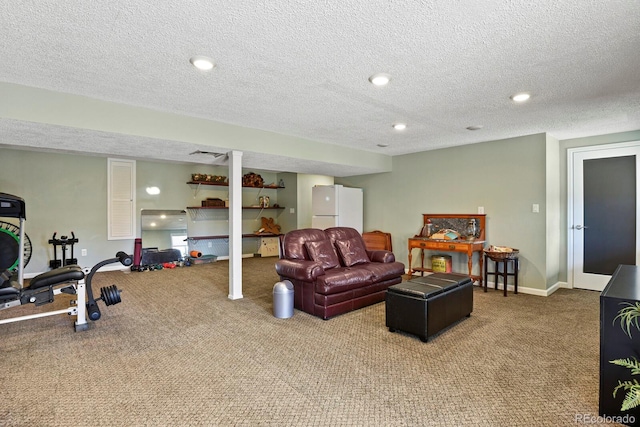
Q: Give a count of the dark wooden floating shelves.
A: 3